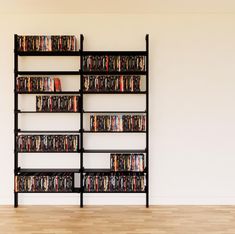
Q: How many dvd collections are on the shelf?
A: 10